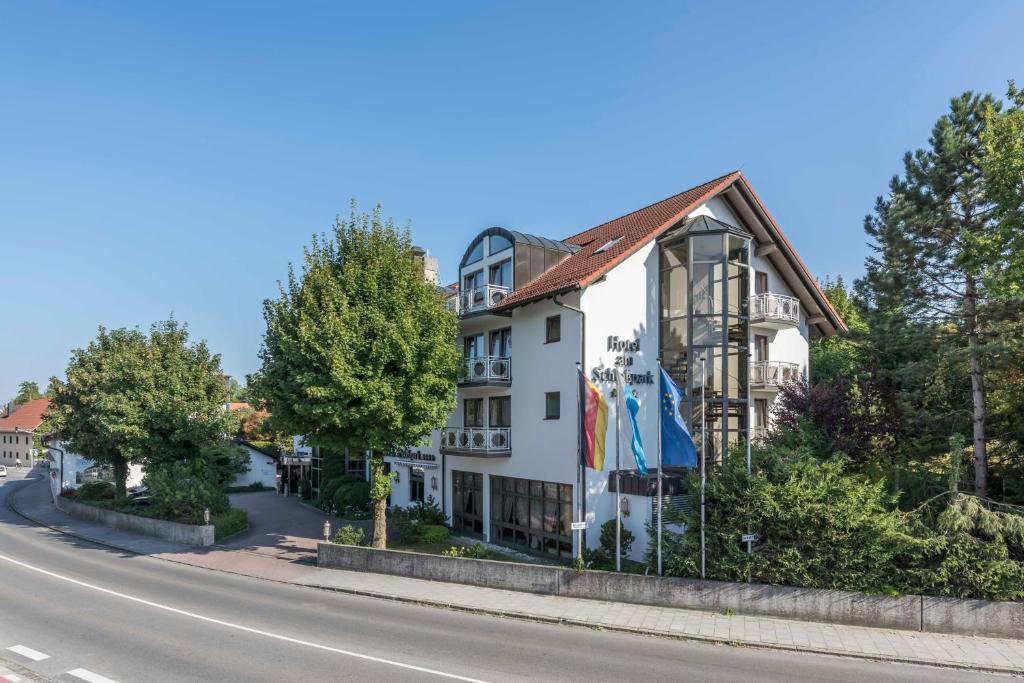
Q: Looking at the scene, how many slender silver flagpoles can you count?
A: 5